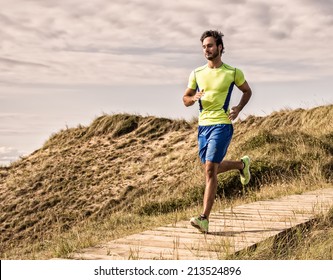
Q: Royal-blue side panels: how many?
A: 2